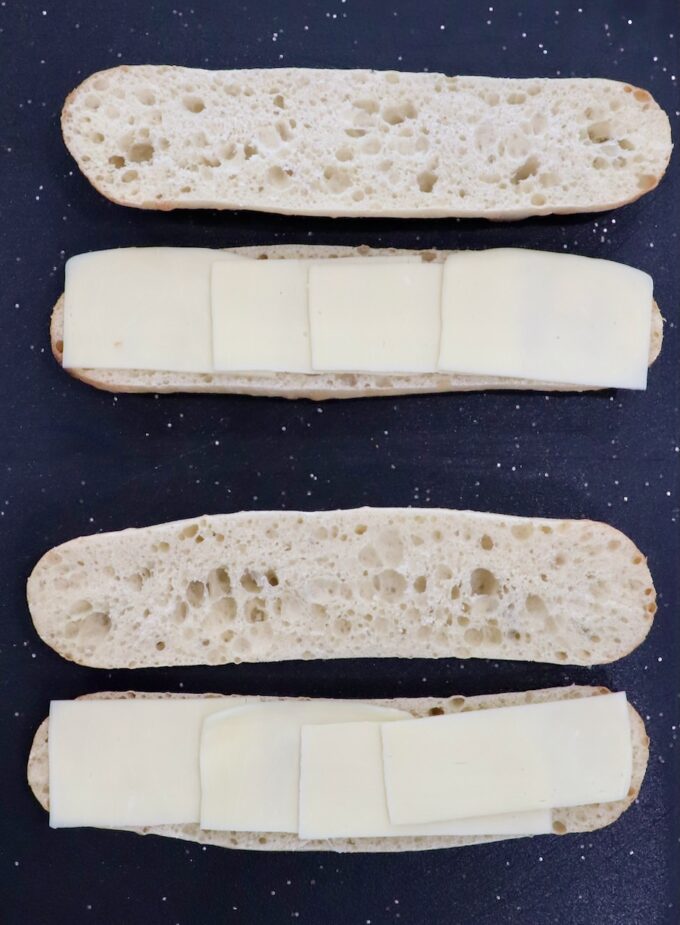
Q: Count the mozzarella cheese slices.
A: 8